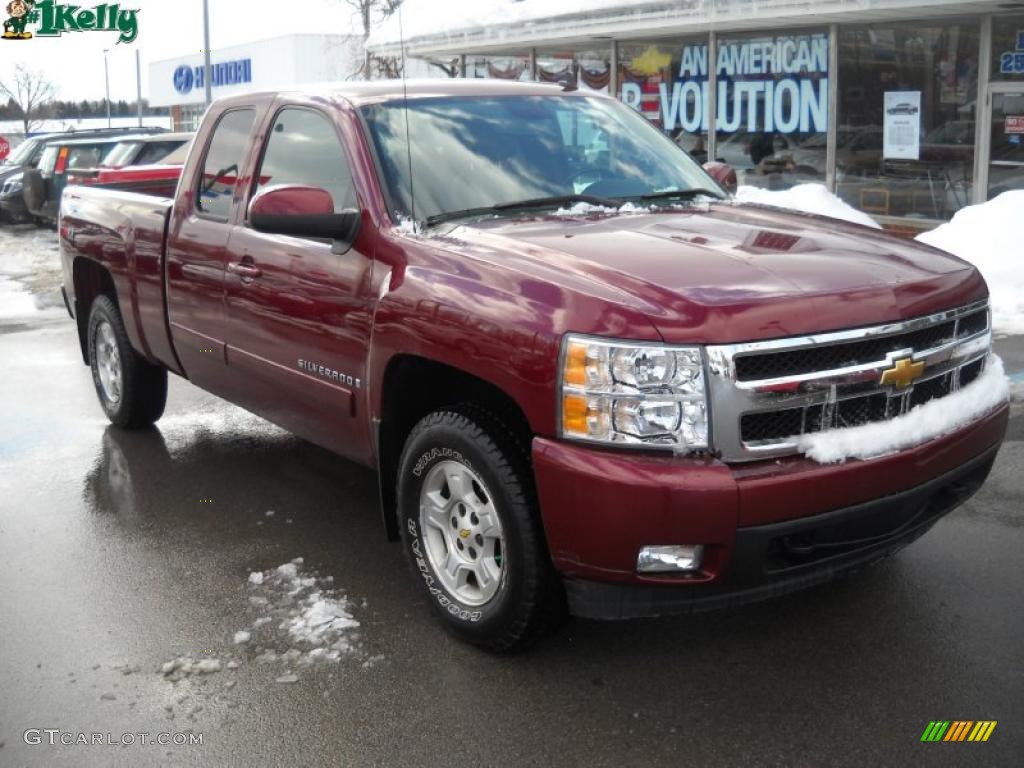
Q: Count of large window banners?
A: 1